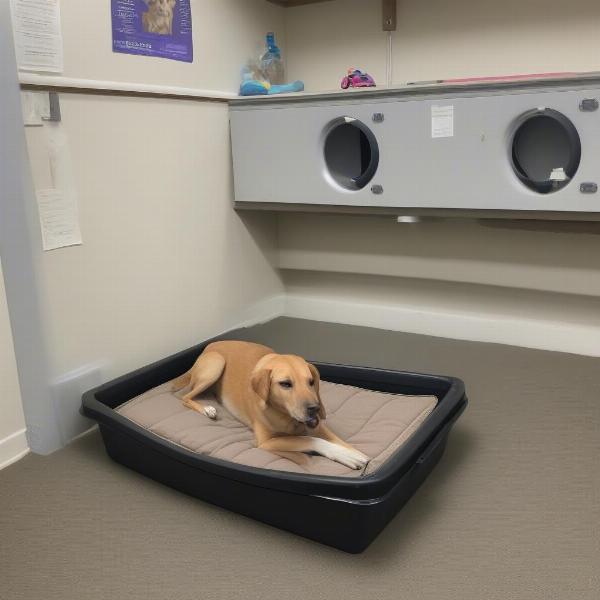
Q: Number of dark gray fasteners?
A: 4